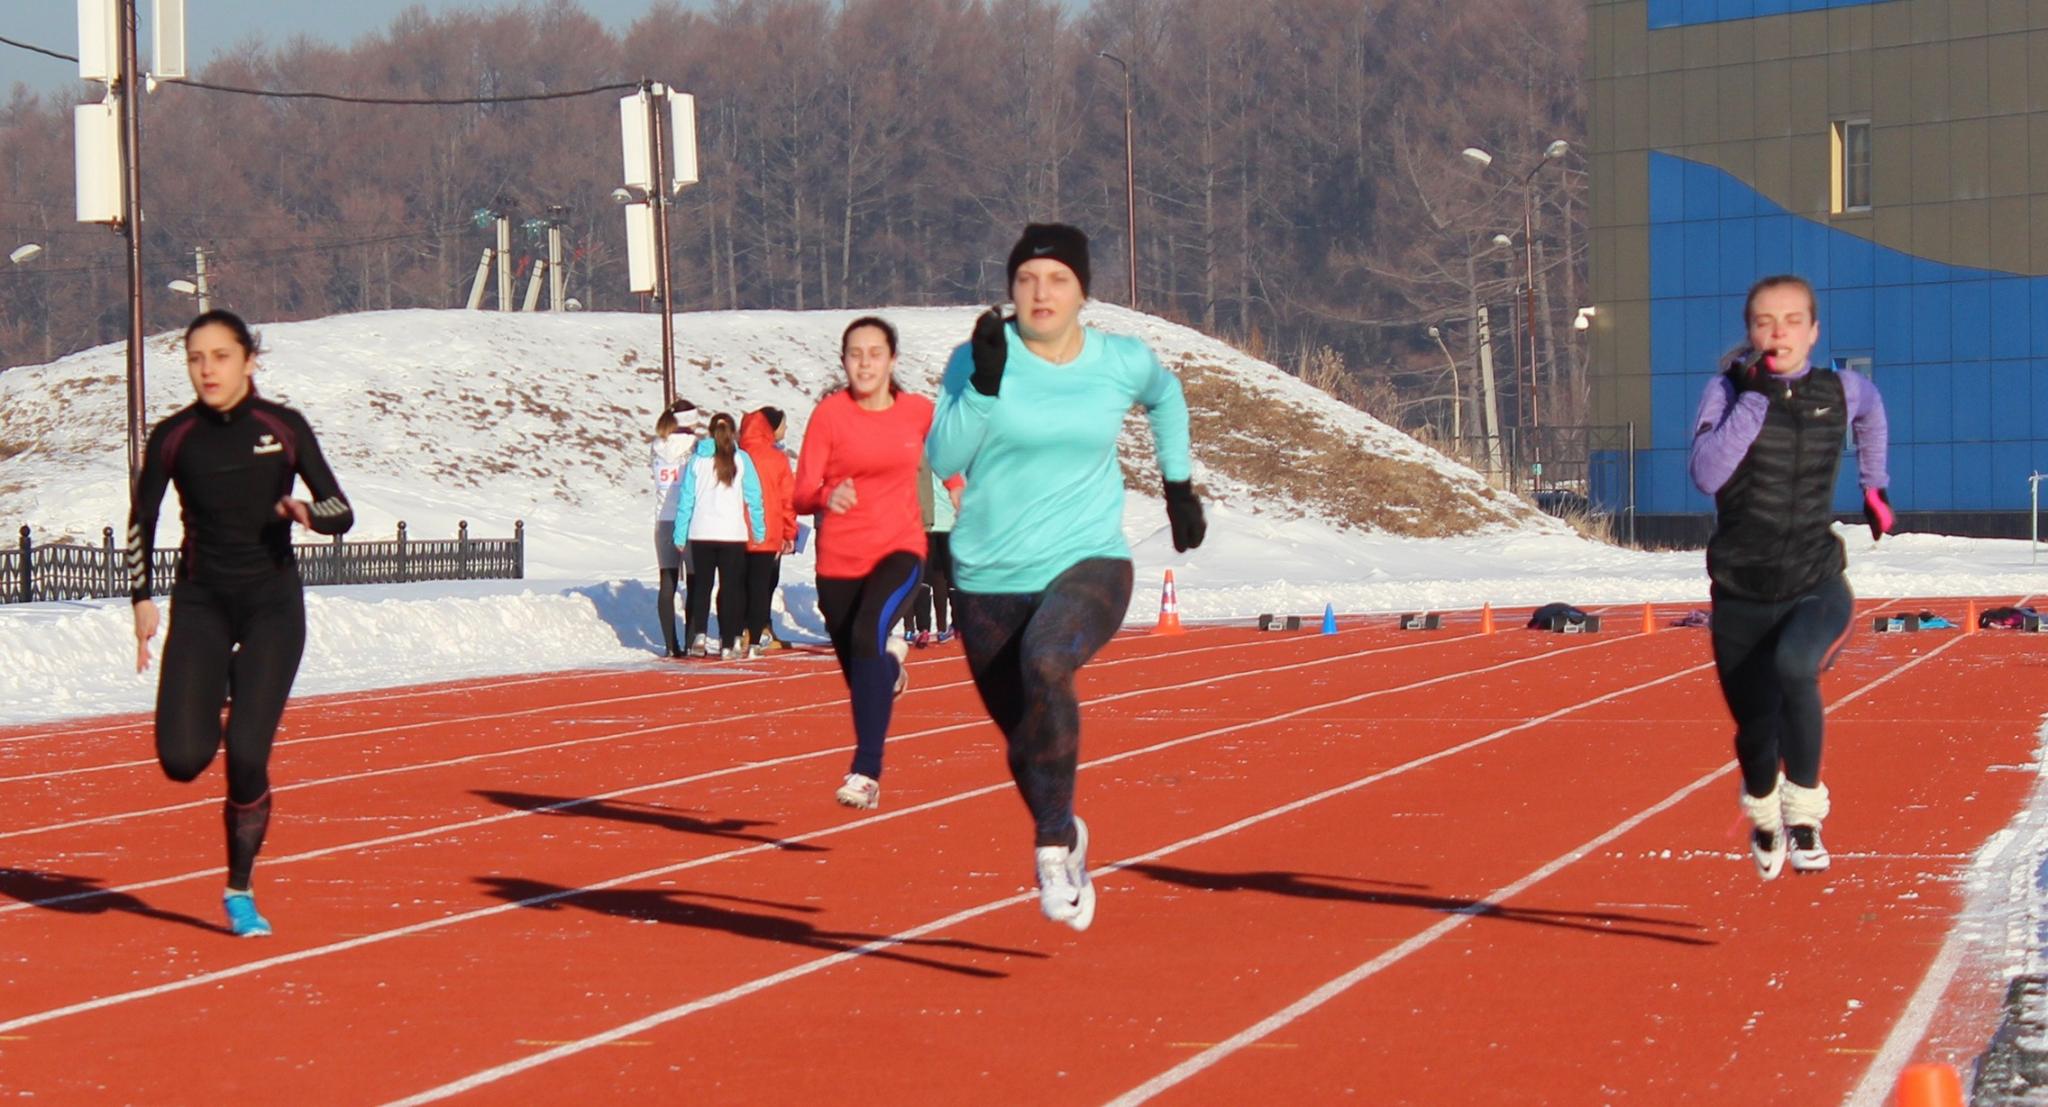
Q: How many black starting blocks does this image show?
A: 5